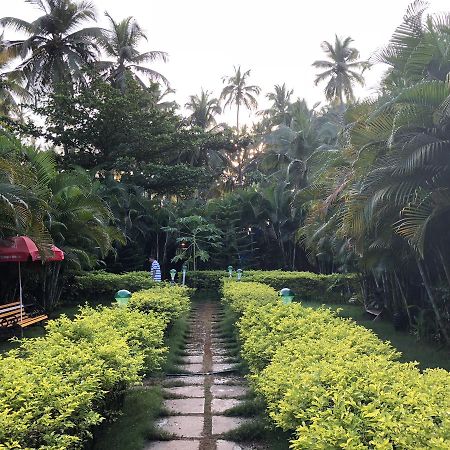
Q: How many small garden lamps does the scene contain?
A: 6